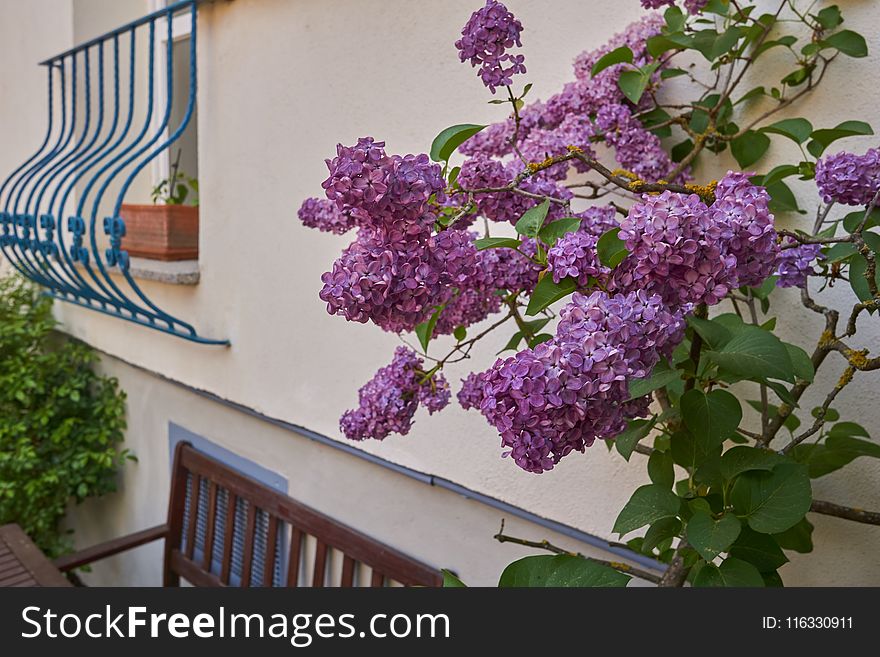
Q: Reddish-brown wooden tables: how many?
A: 1